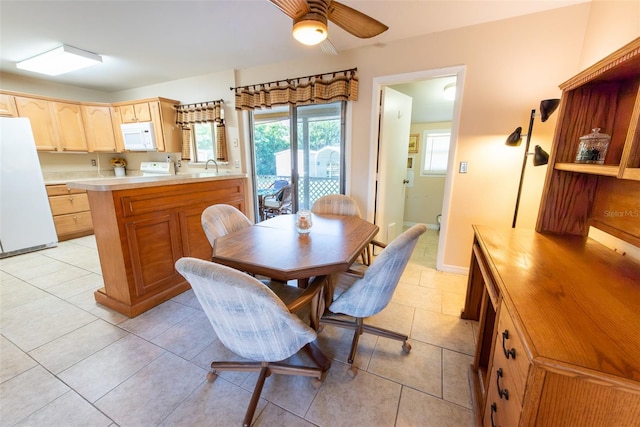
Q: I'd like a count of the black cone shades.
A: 3